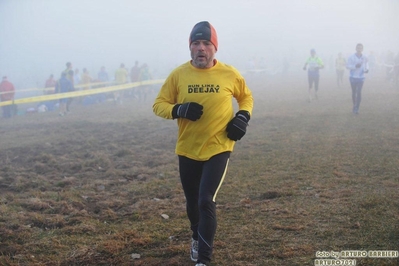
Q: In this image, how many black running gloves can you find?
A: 2